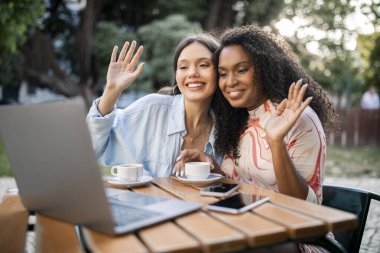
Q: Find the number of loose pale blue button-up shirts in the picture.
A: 1